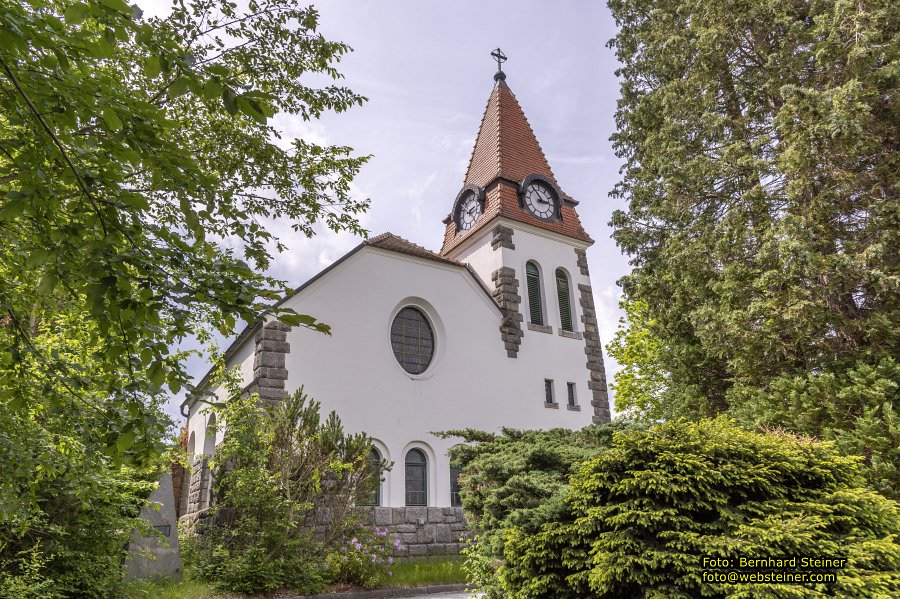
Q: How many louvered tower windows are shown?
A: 2